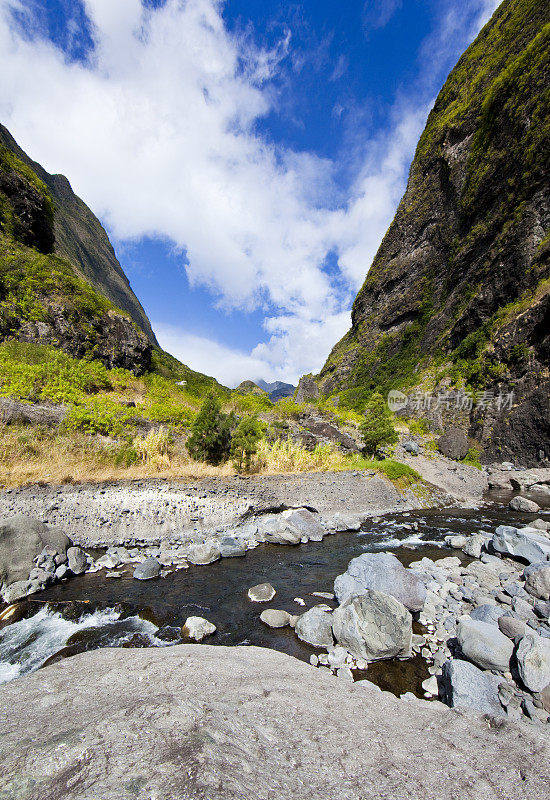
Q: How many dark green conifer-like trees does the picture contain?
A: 3